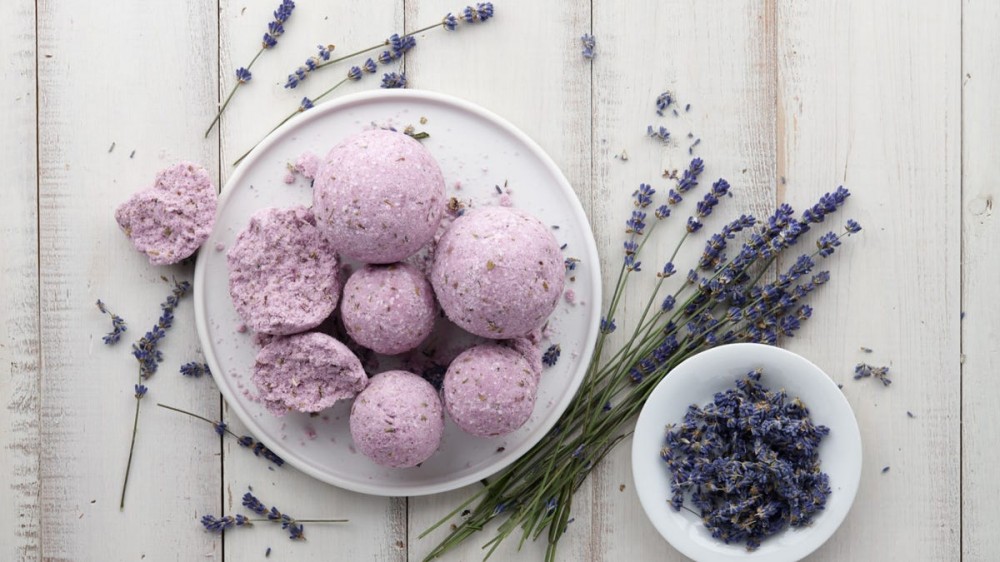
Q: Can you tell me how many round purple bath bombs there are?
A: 5